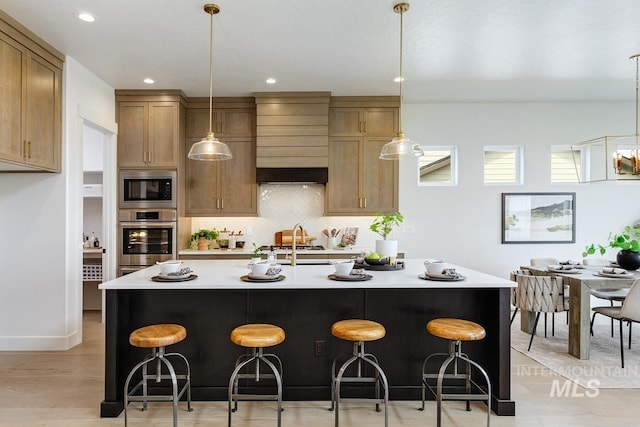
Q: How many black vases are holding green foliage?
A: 1